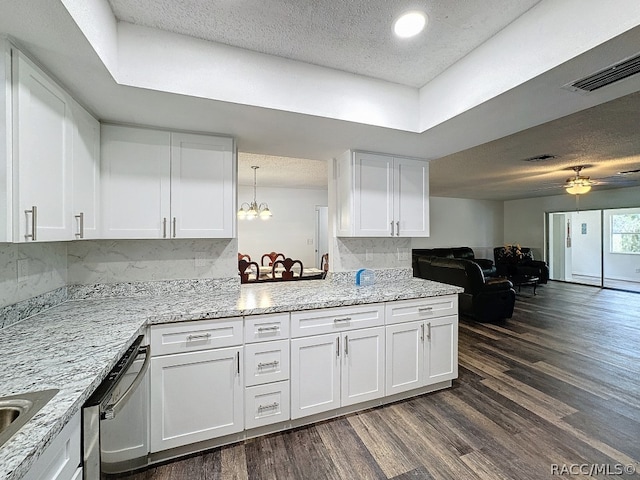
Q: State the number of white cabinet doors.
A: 11